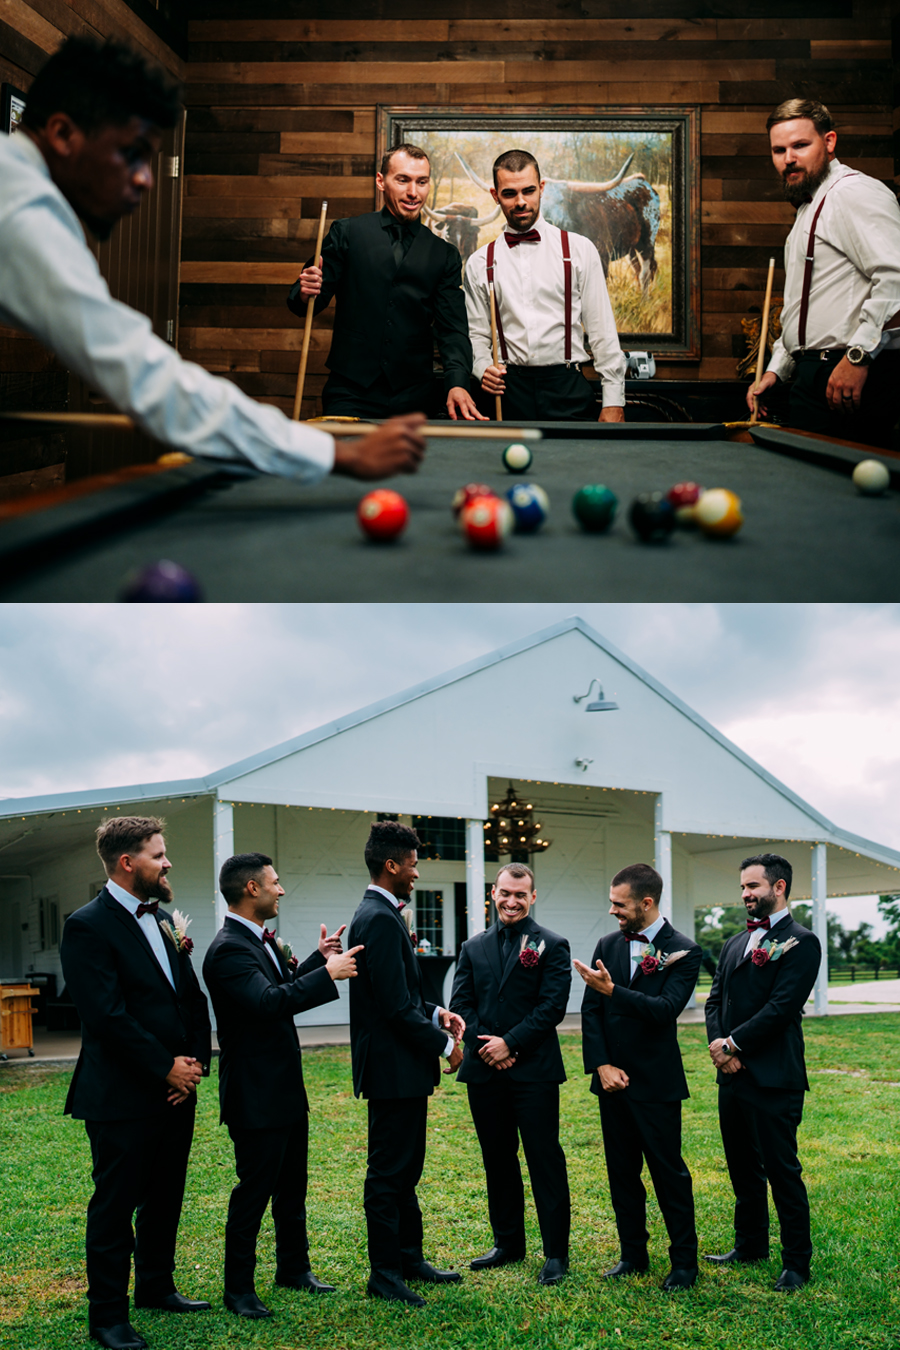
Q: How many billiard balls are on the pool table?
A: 11